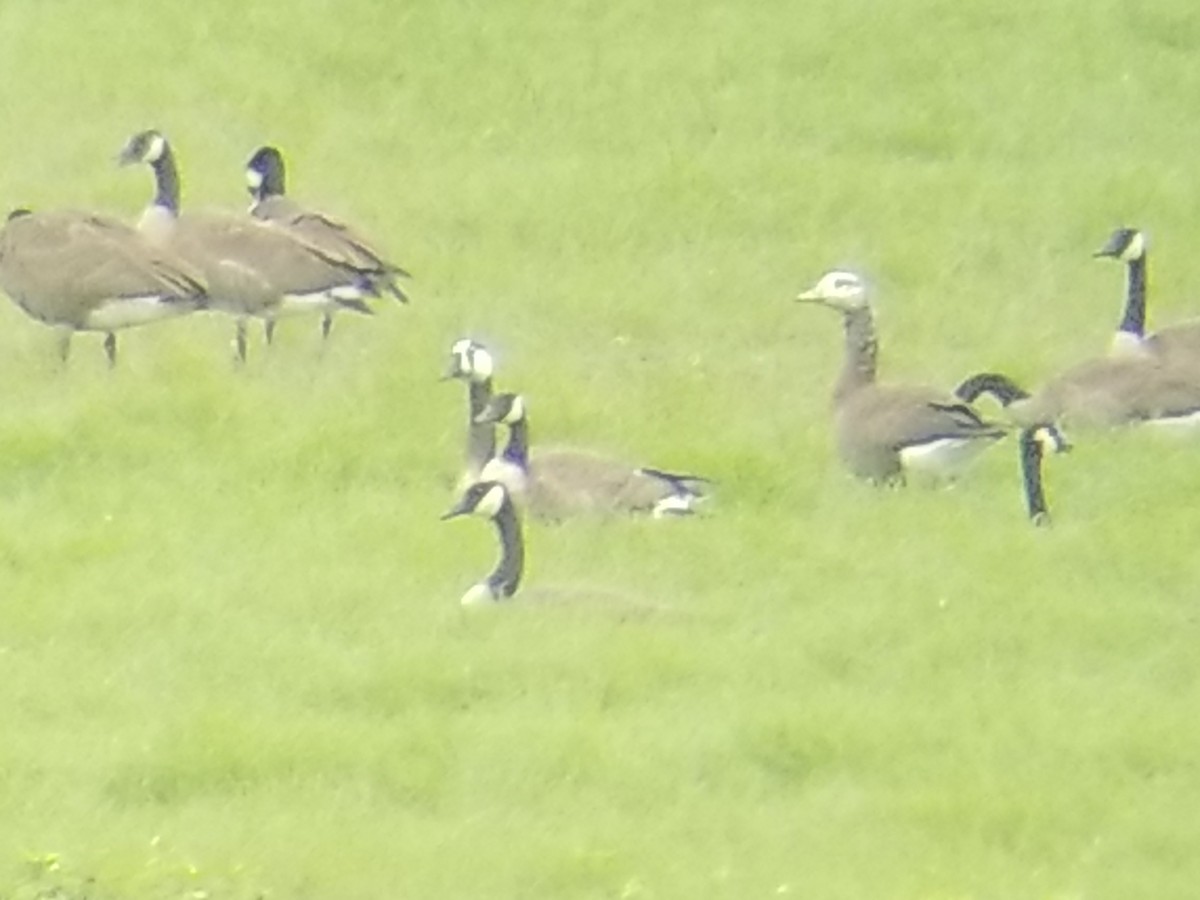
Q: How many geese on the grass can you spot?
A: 10